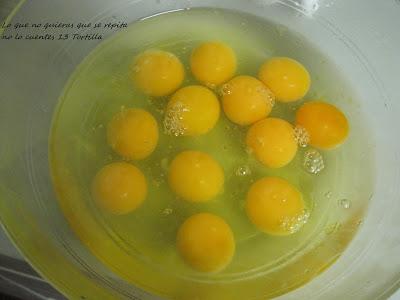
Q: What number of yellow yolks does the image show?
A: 12